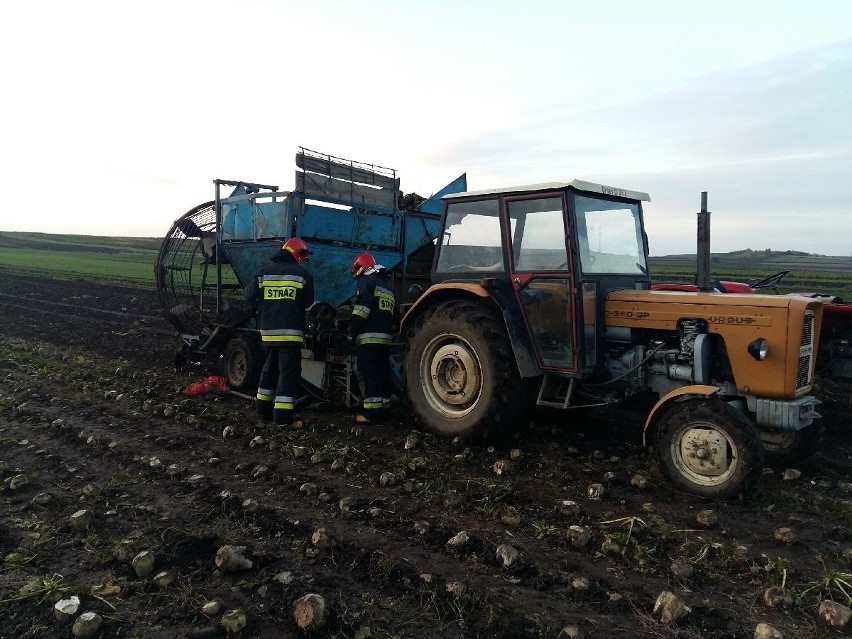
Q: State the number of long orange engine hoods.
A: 1